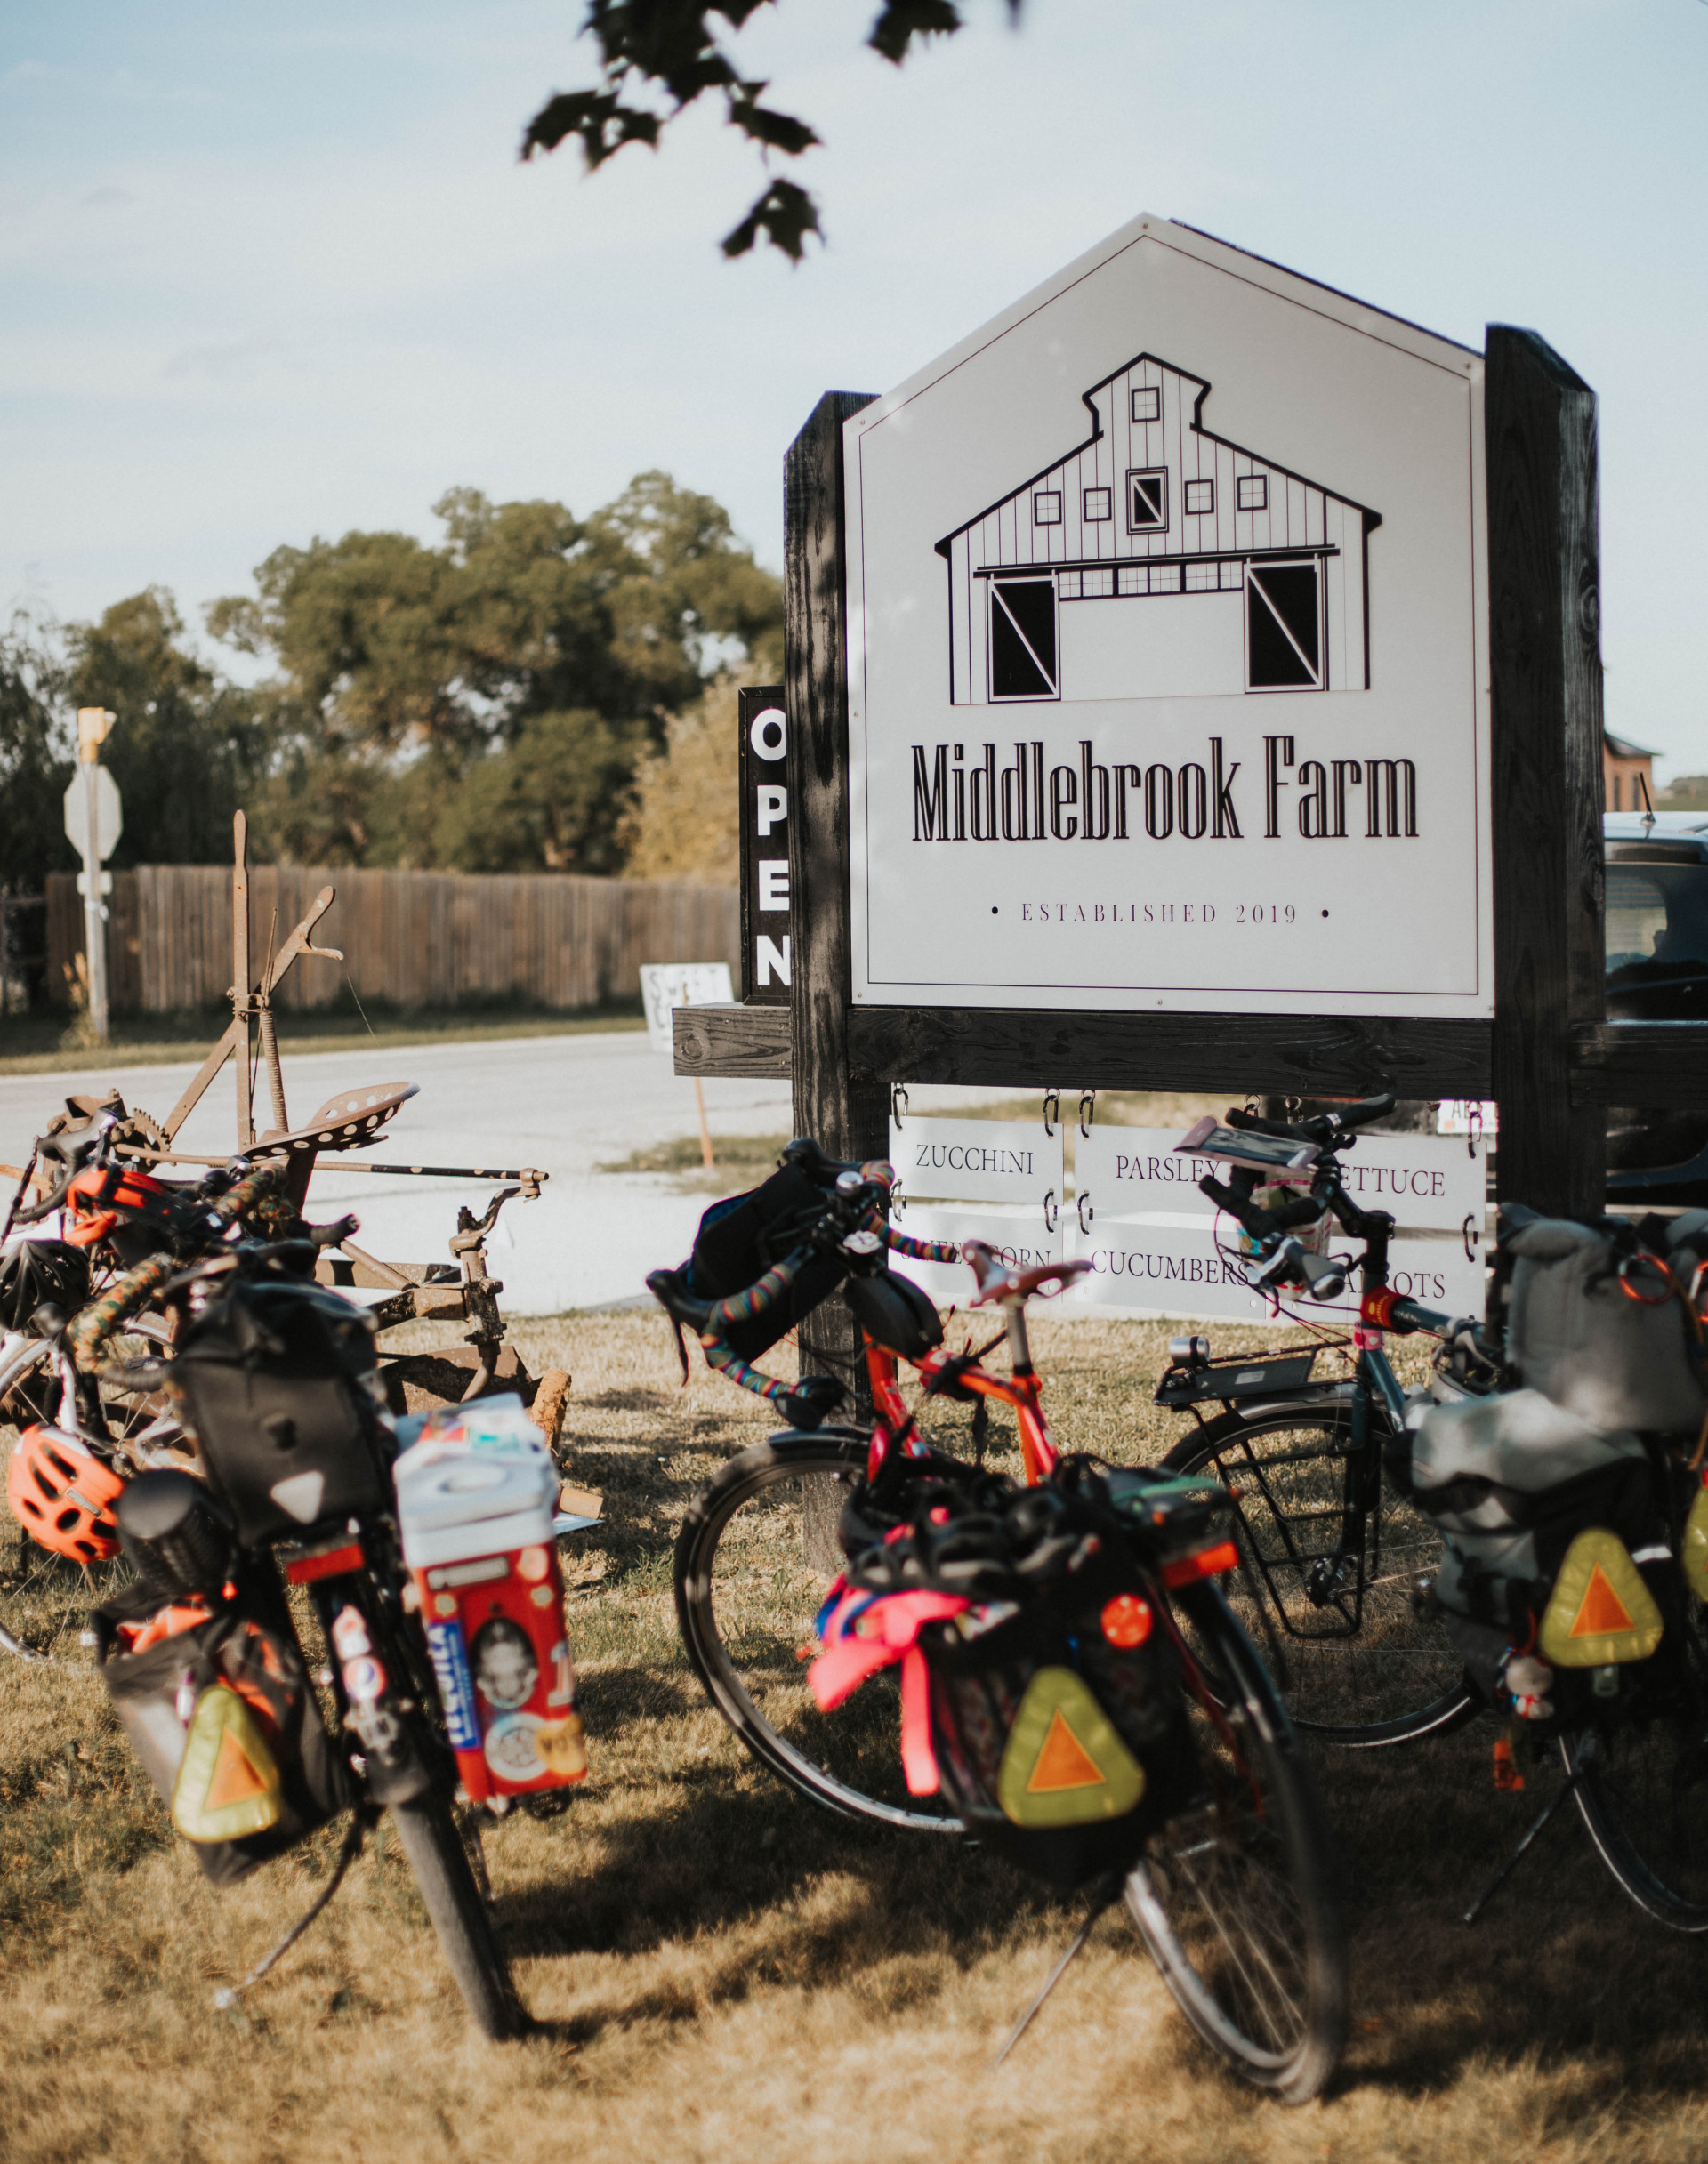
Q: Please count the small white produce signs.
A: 6